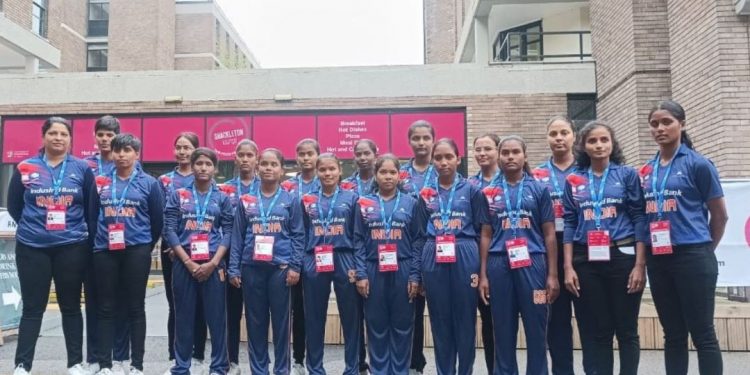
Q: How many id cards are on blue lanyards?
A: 11